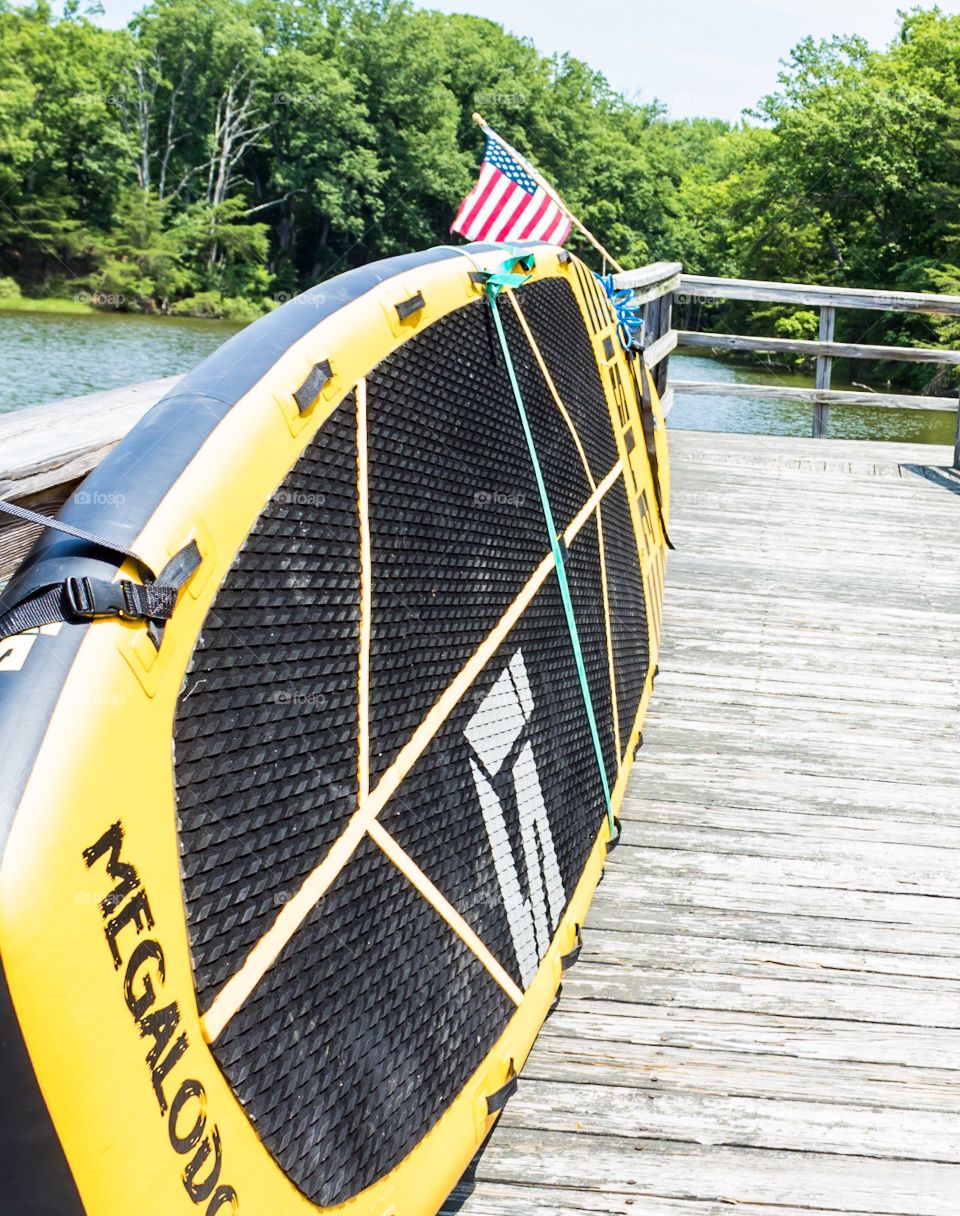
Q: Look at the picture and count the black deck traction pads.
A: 6